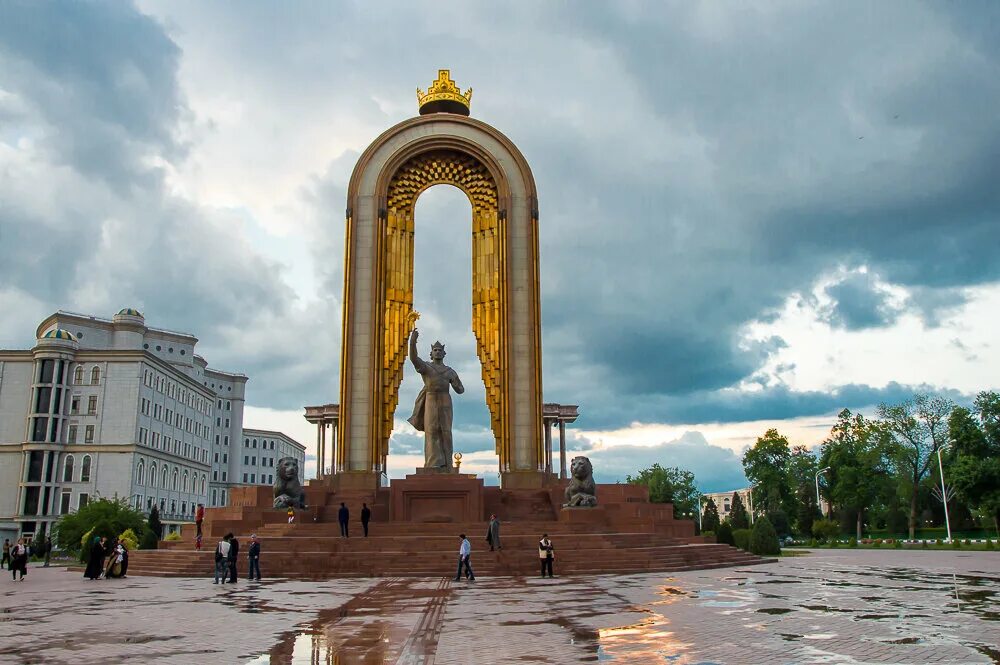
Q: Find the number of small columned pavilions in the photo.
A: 2